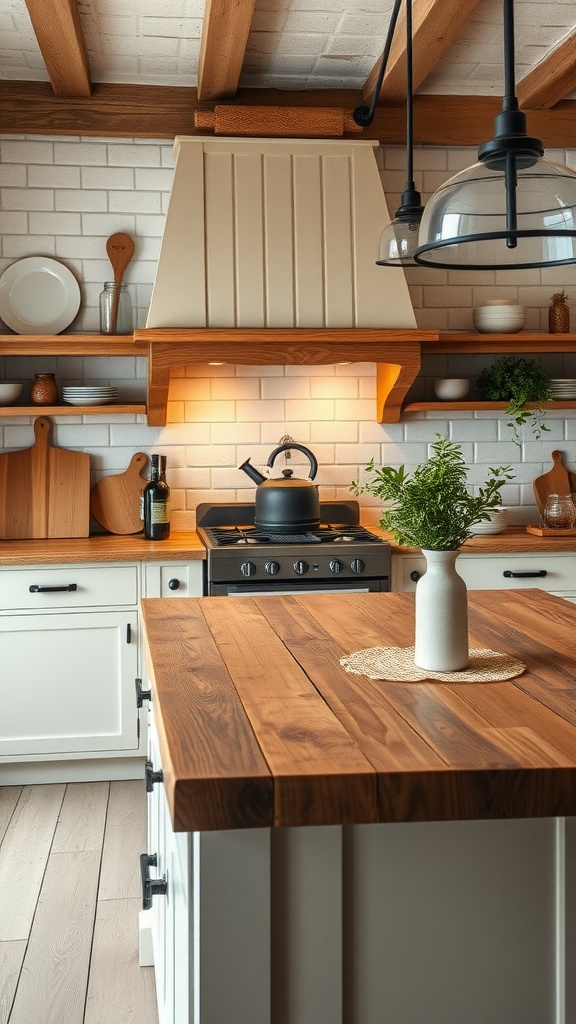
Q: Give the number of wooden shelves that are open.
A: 4